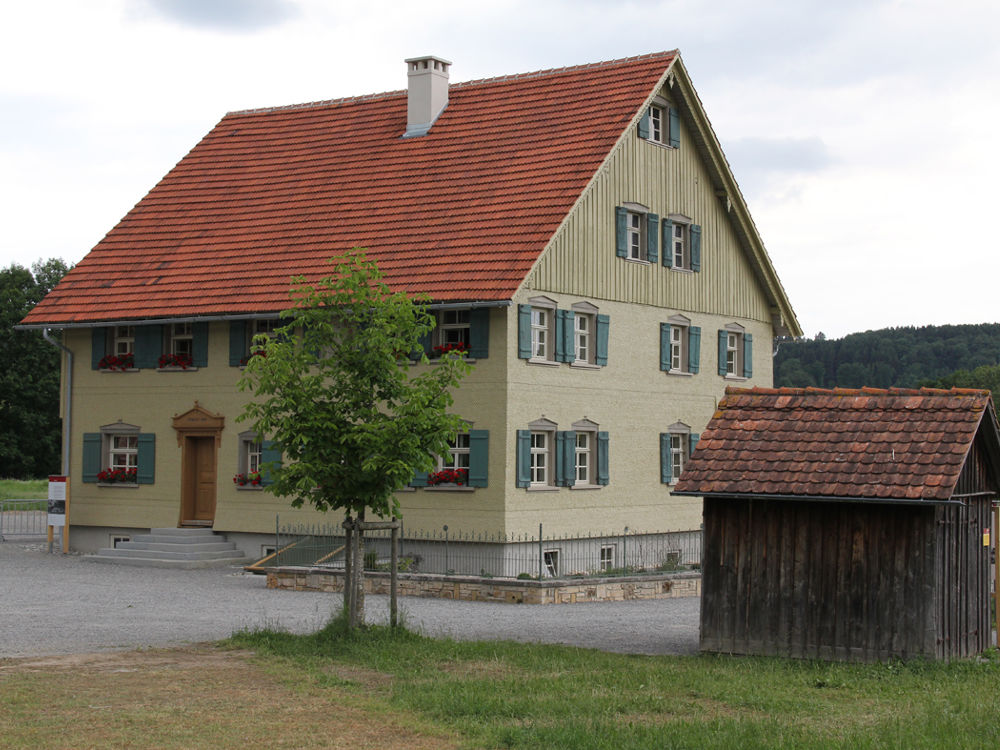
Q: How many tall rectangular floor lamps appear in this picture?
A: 0